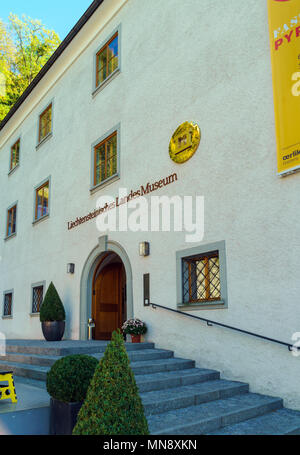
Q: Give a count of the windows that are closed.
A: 9